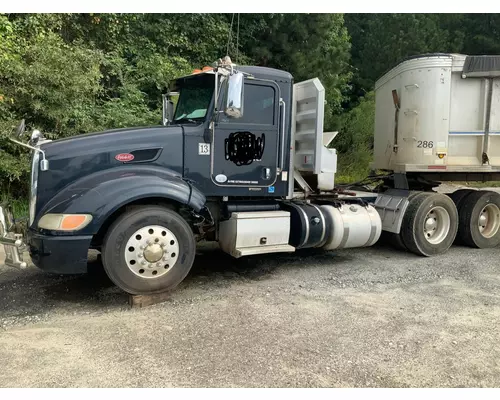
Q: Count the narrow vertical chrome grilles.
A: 1